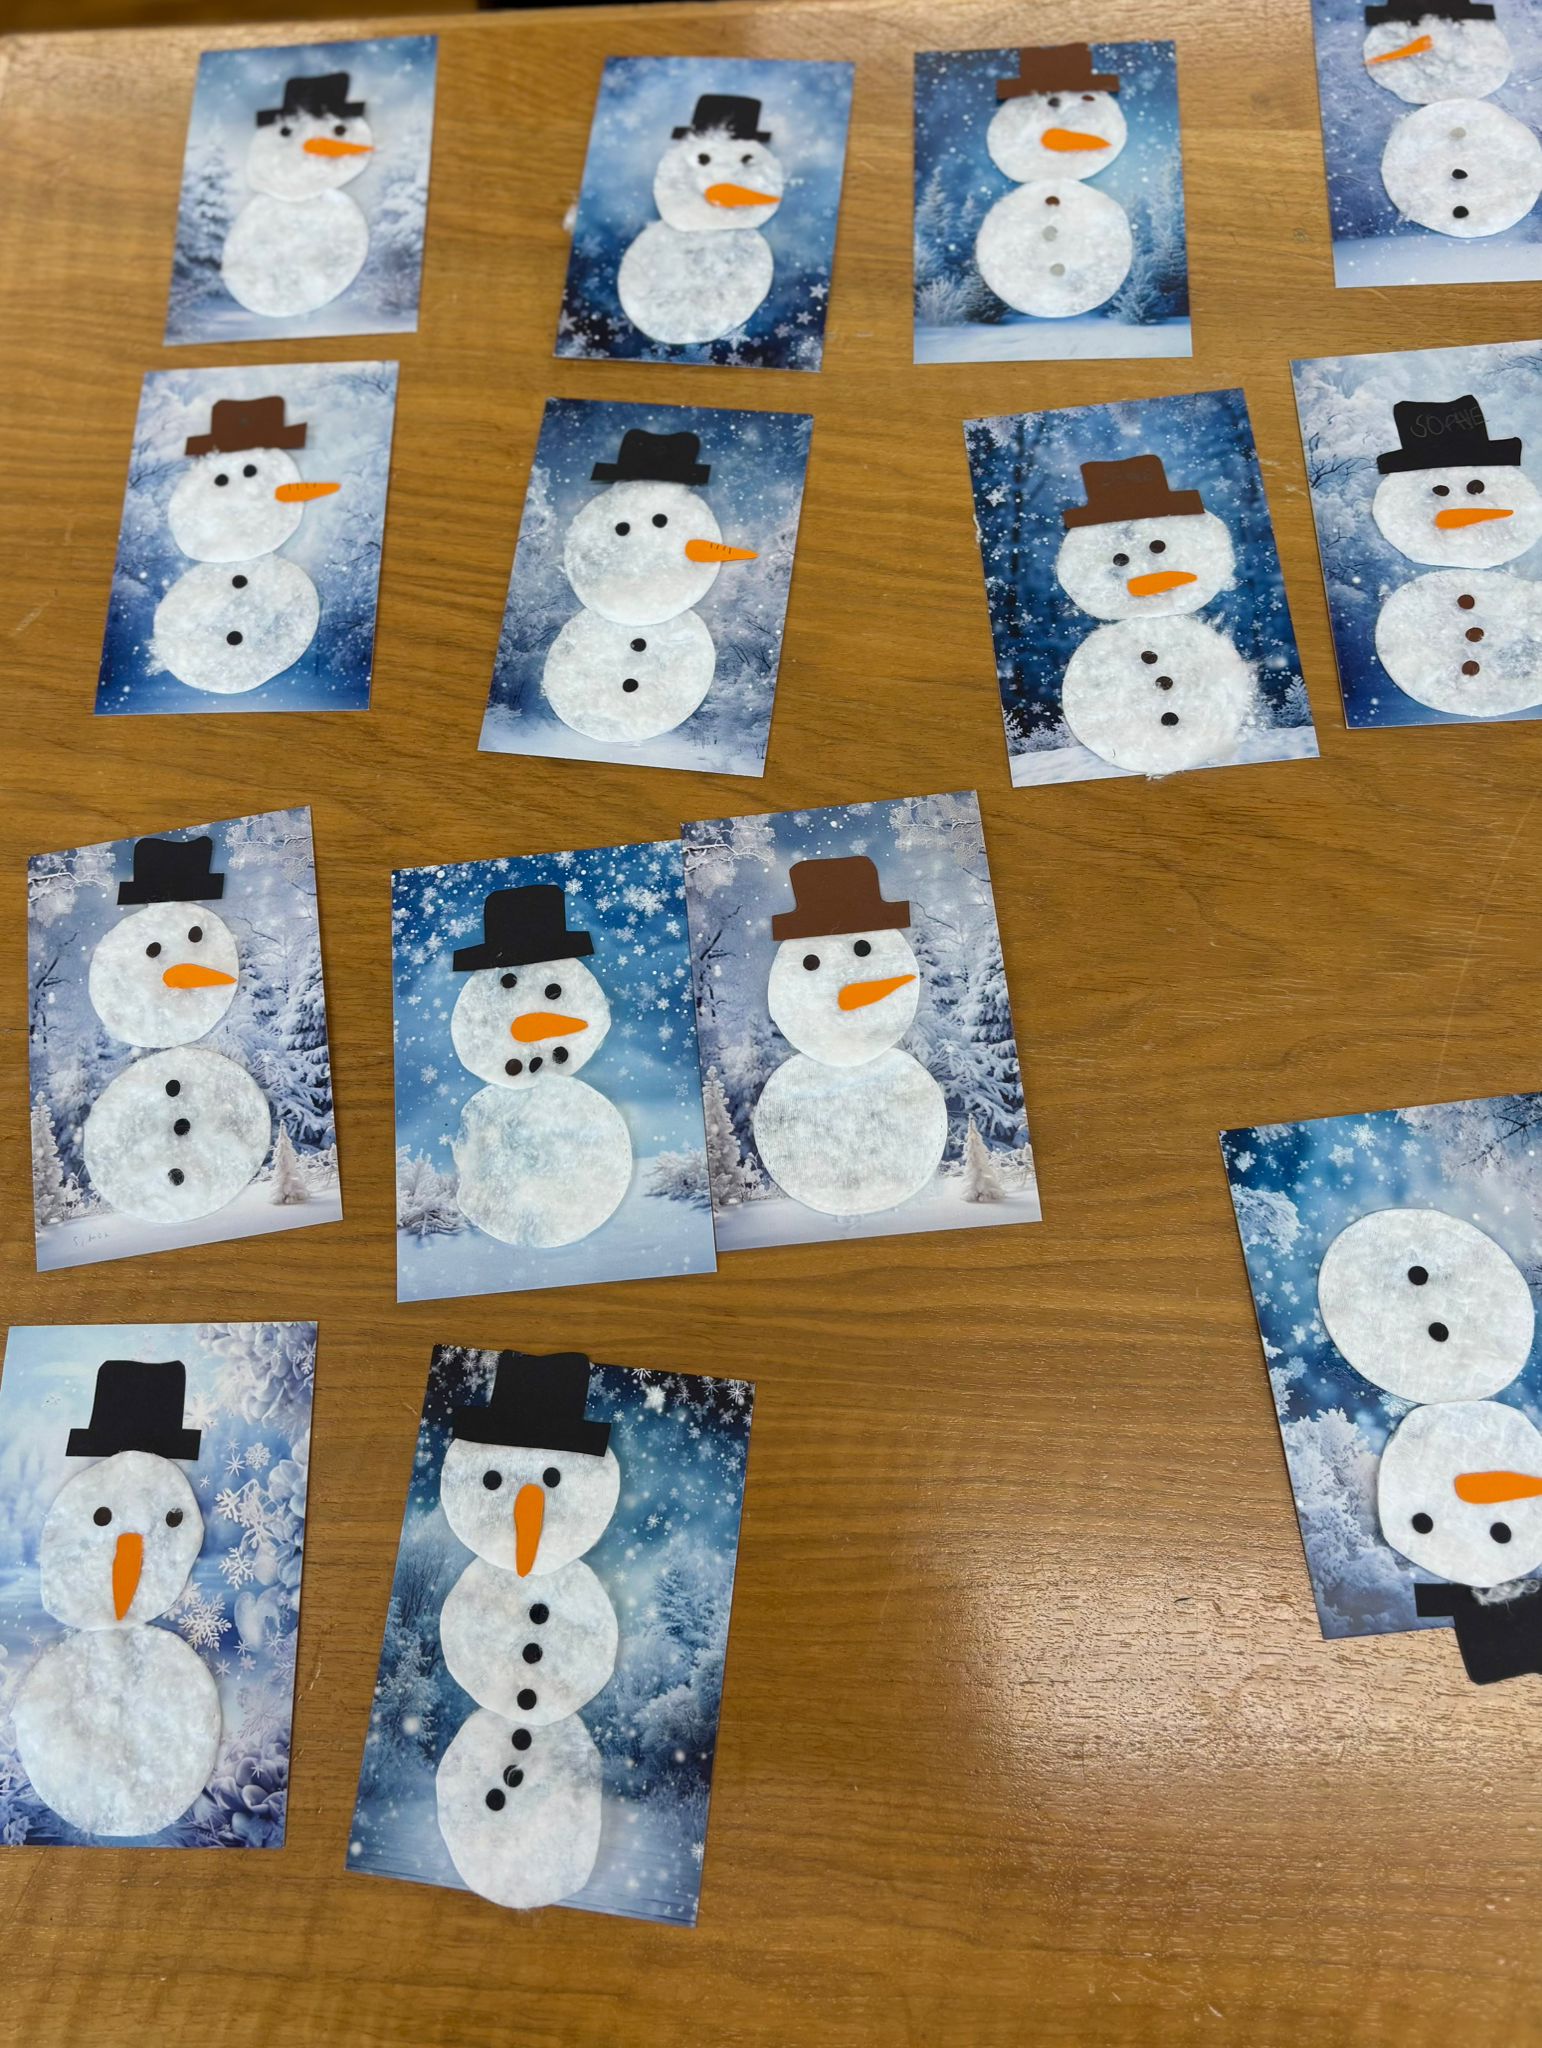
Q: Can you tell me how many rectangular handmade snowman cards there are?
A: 14